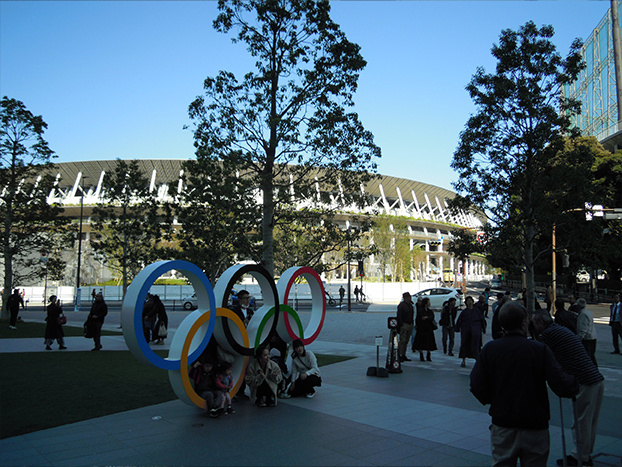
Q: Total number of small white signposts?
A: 1